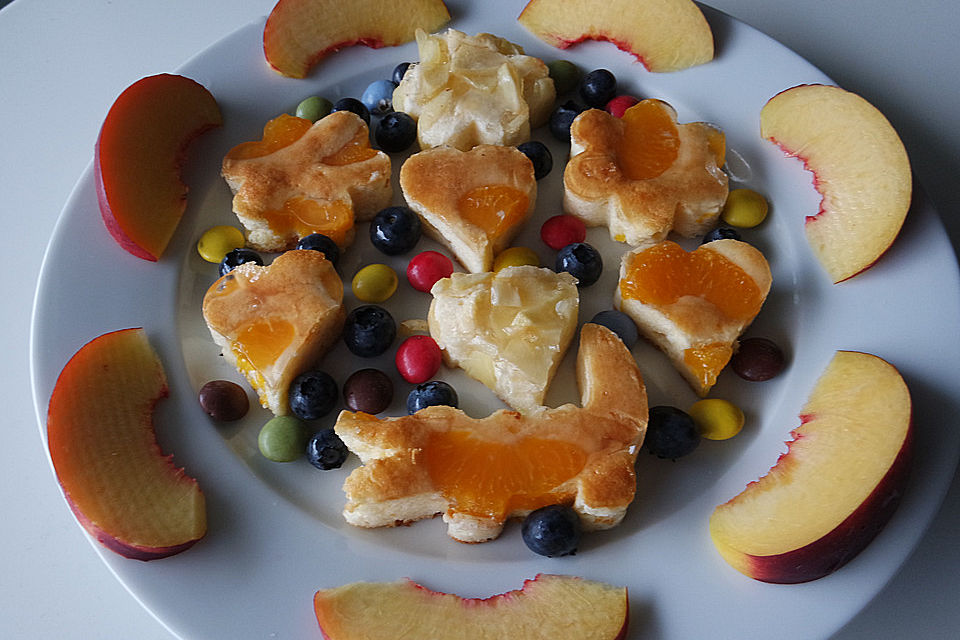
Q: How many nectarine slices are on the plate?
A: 7